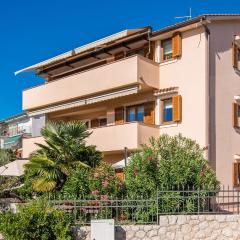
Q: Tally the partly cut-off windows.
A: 3